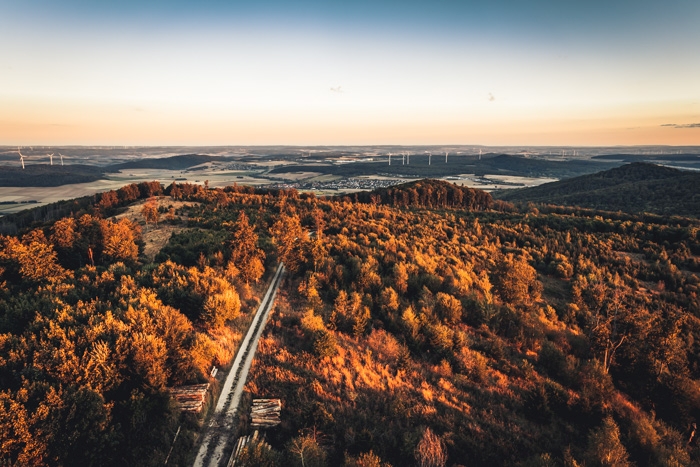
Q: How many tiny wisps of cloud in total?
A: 2